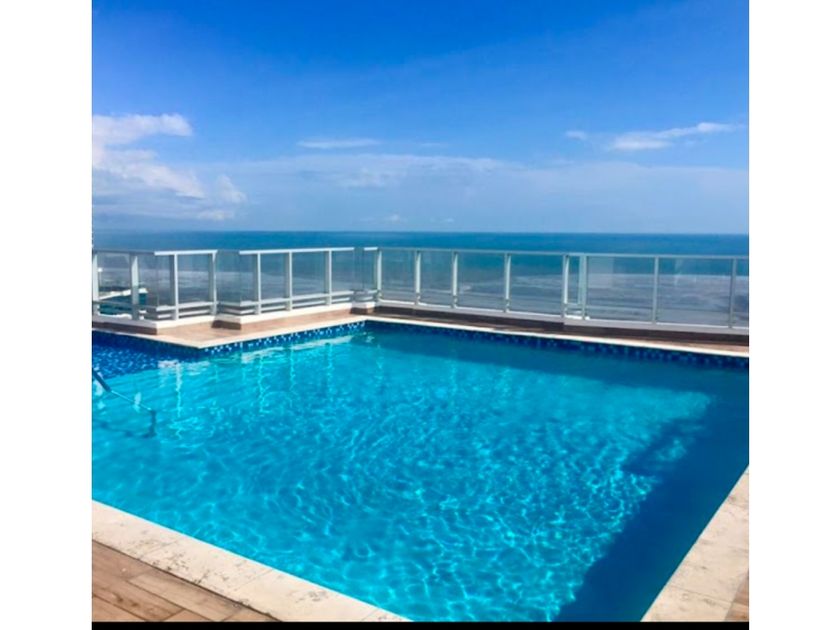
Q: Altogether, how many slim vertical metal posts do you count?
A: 15